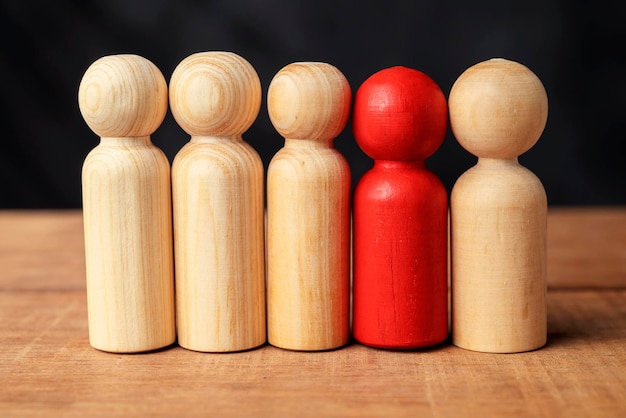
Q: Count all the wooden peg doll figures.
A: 5